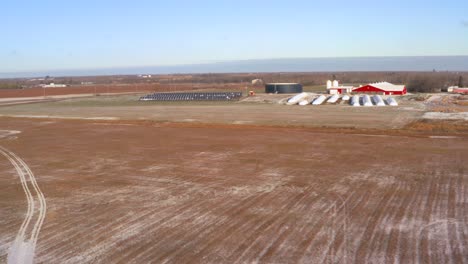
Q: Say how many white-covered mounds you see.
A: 9